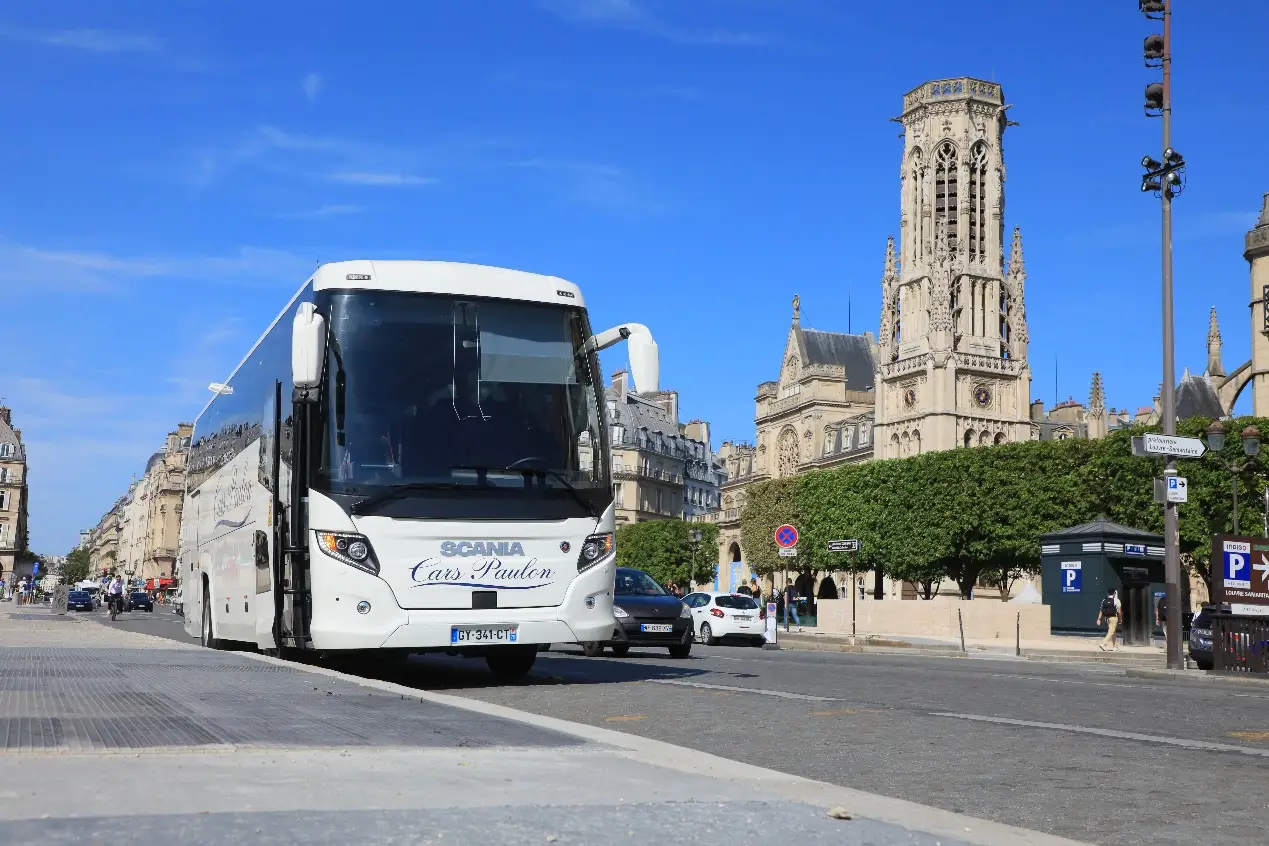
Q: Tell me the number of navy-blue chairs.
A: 0